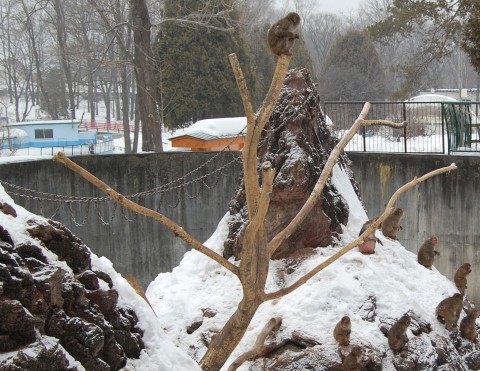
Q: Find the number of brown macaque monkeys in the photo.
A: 10